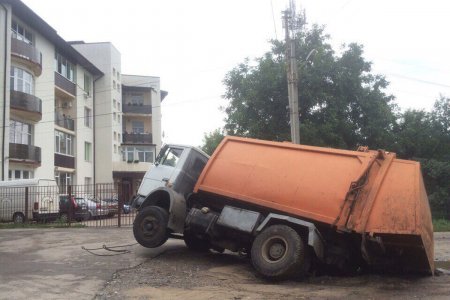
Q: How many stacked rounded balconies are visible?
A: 3